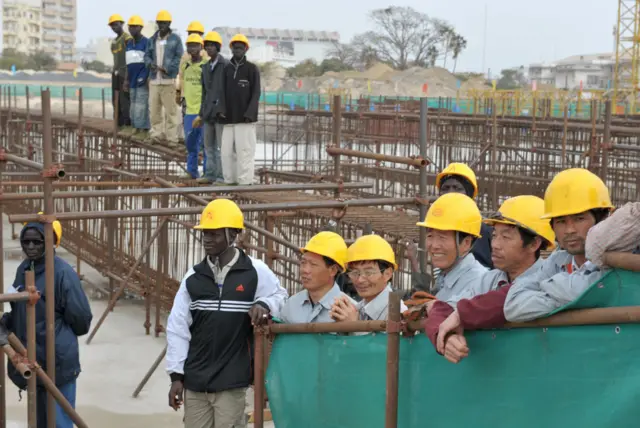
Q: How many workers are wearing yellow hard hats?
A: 15